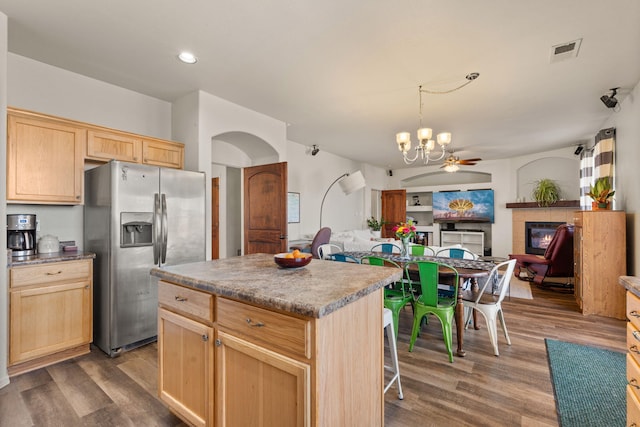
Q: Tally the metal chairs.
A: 8